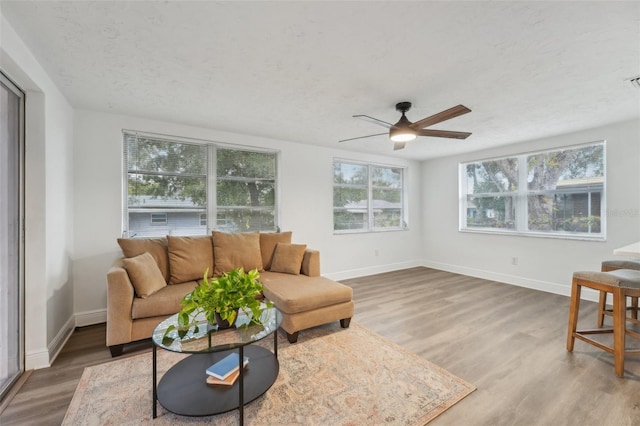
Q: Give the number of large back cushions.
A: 4